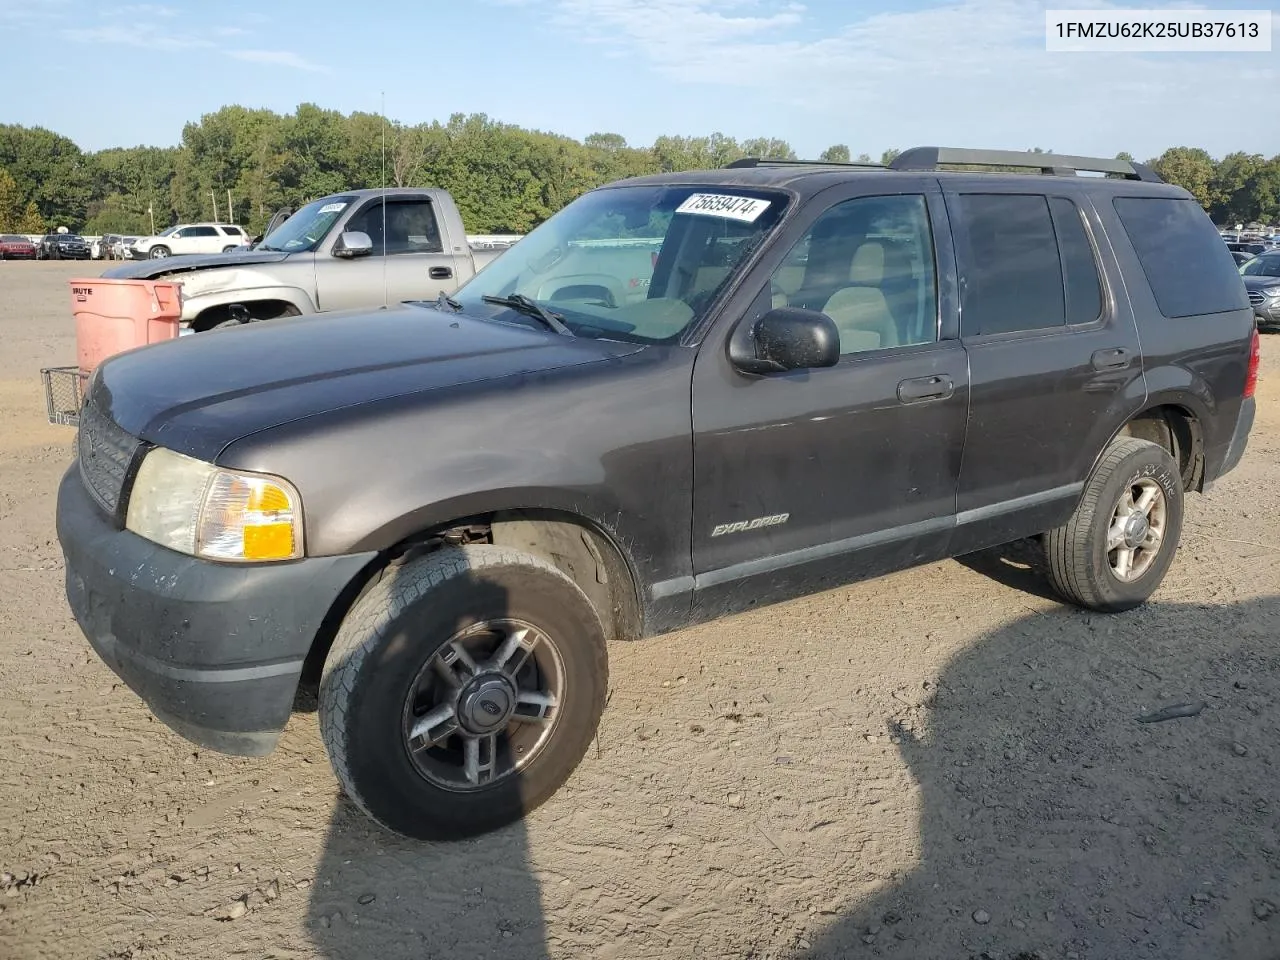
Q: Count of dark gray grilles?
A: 1